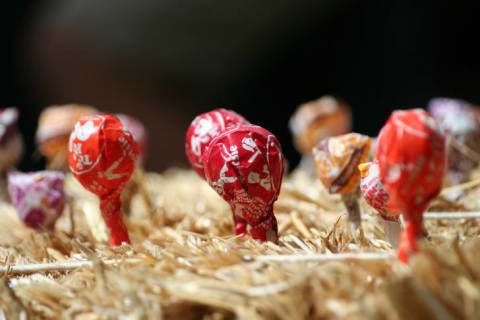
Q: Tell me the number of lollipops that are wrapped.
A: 12